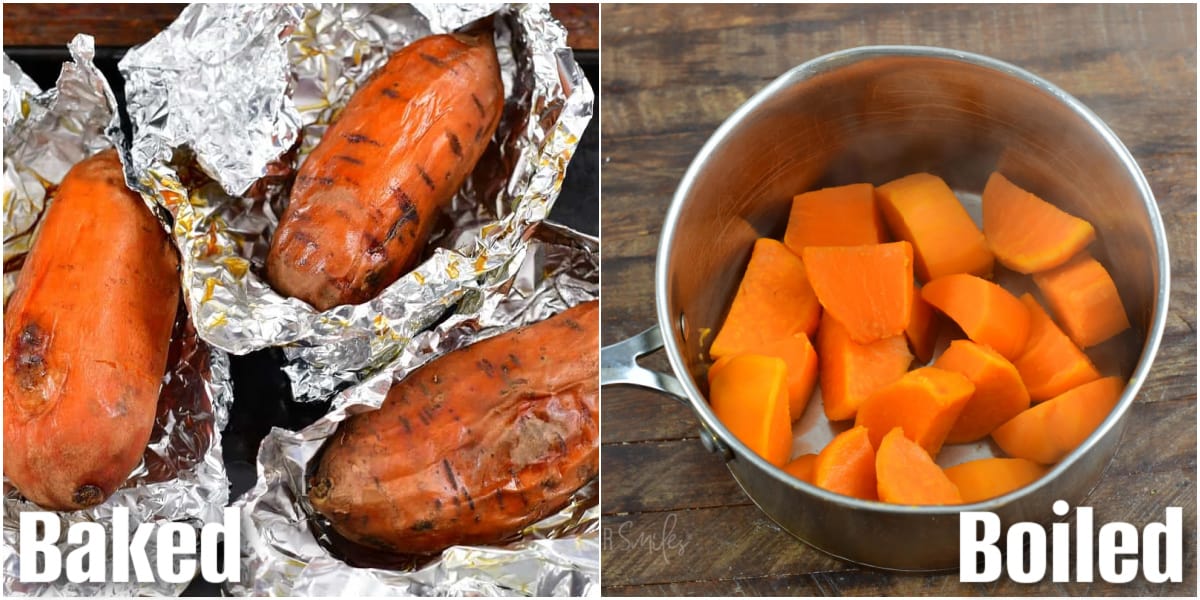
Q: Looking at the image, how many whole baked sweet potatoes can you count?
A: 3